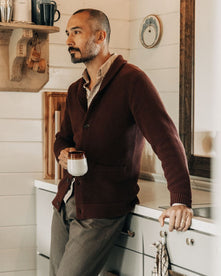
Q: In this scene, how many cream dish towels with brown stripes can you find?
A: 1